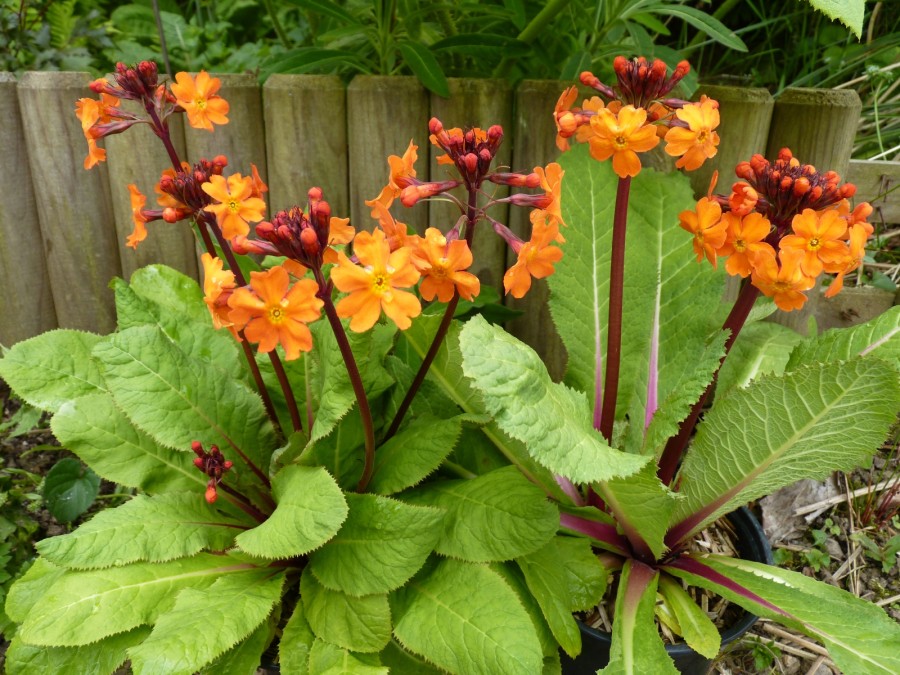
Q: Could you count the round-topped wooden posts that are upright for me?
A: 11